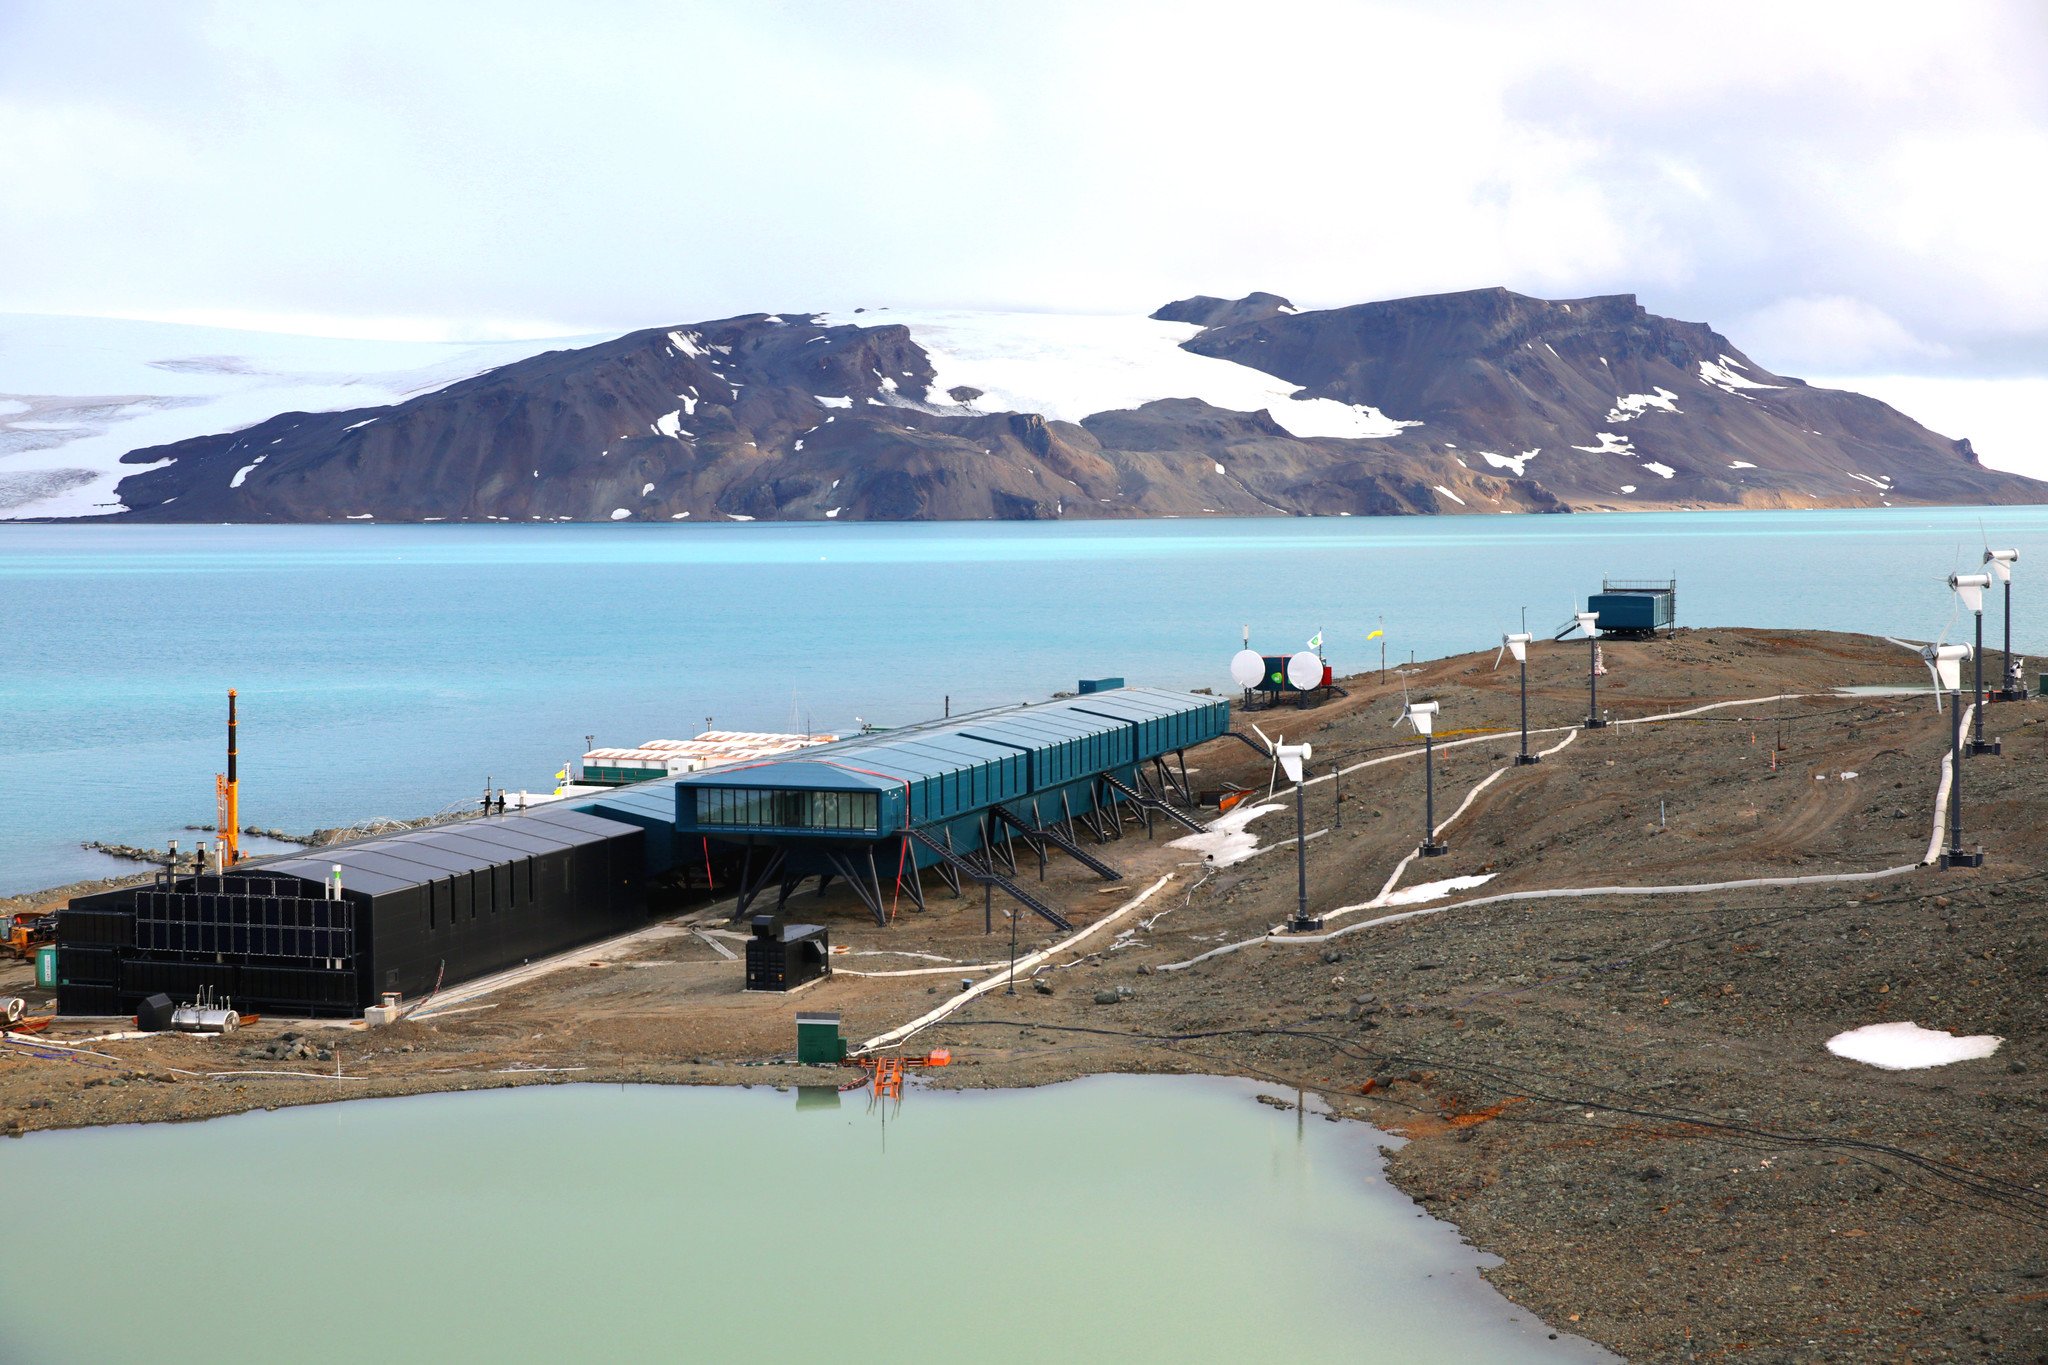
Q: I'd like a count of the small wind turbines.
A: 7